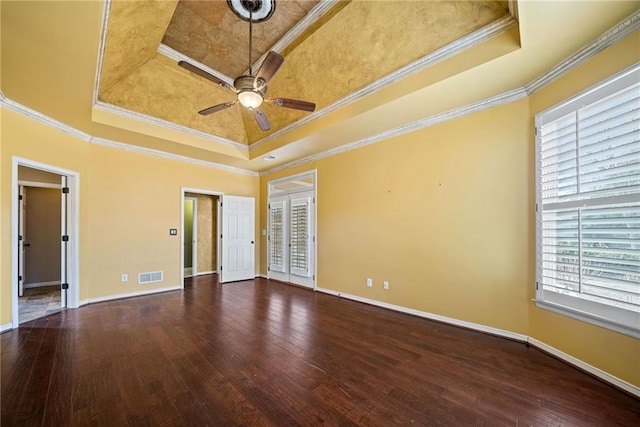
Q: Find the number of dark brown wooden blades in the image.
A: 5